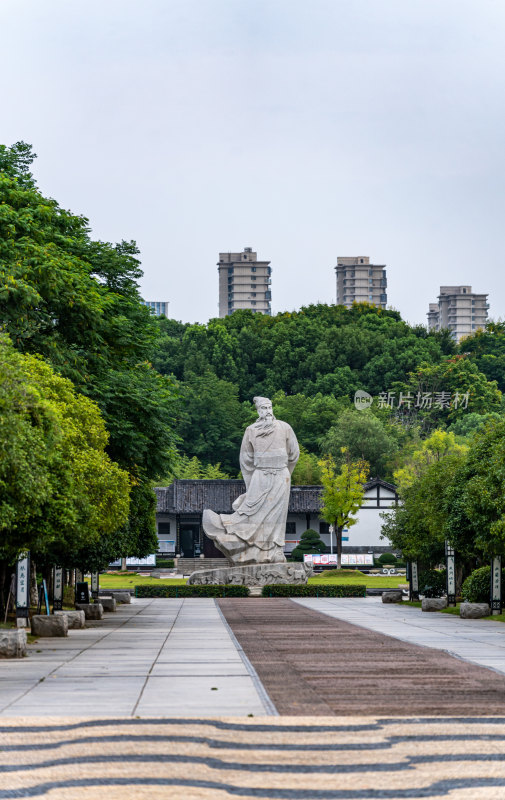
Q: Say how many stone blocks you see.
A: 9